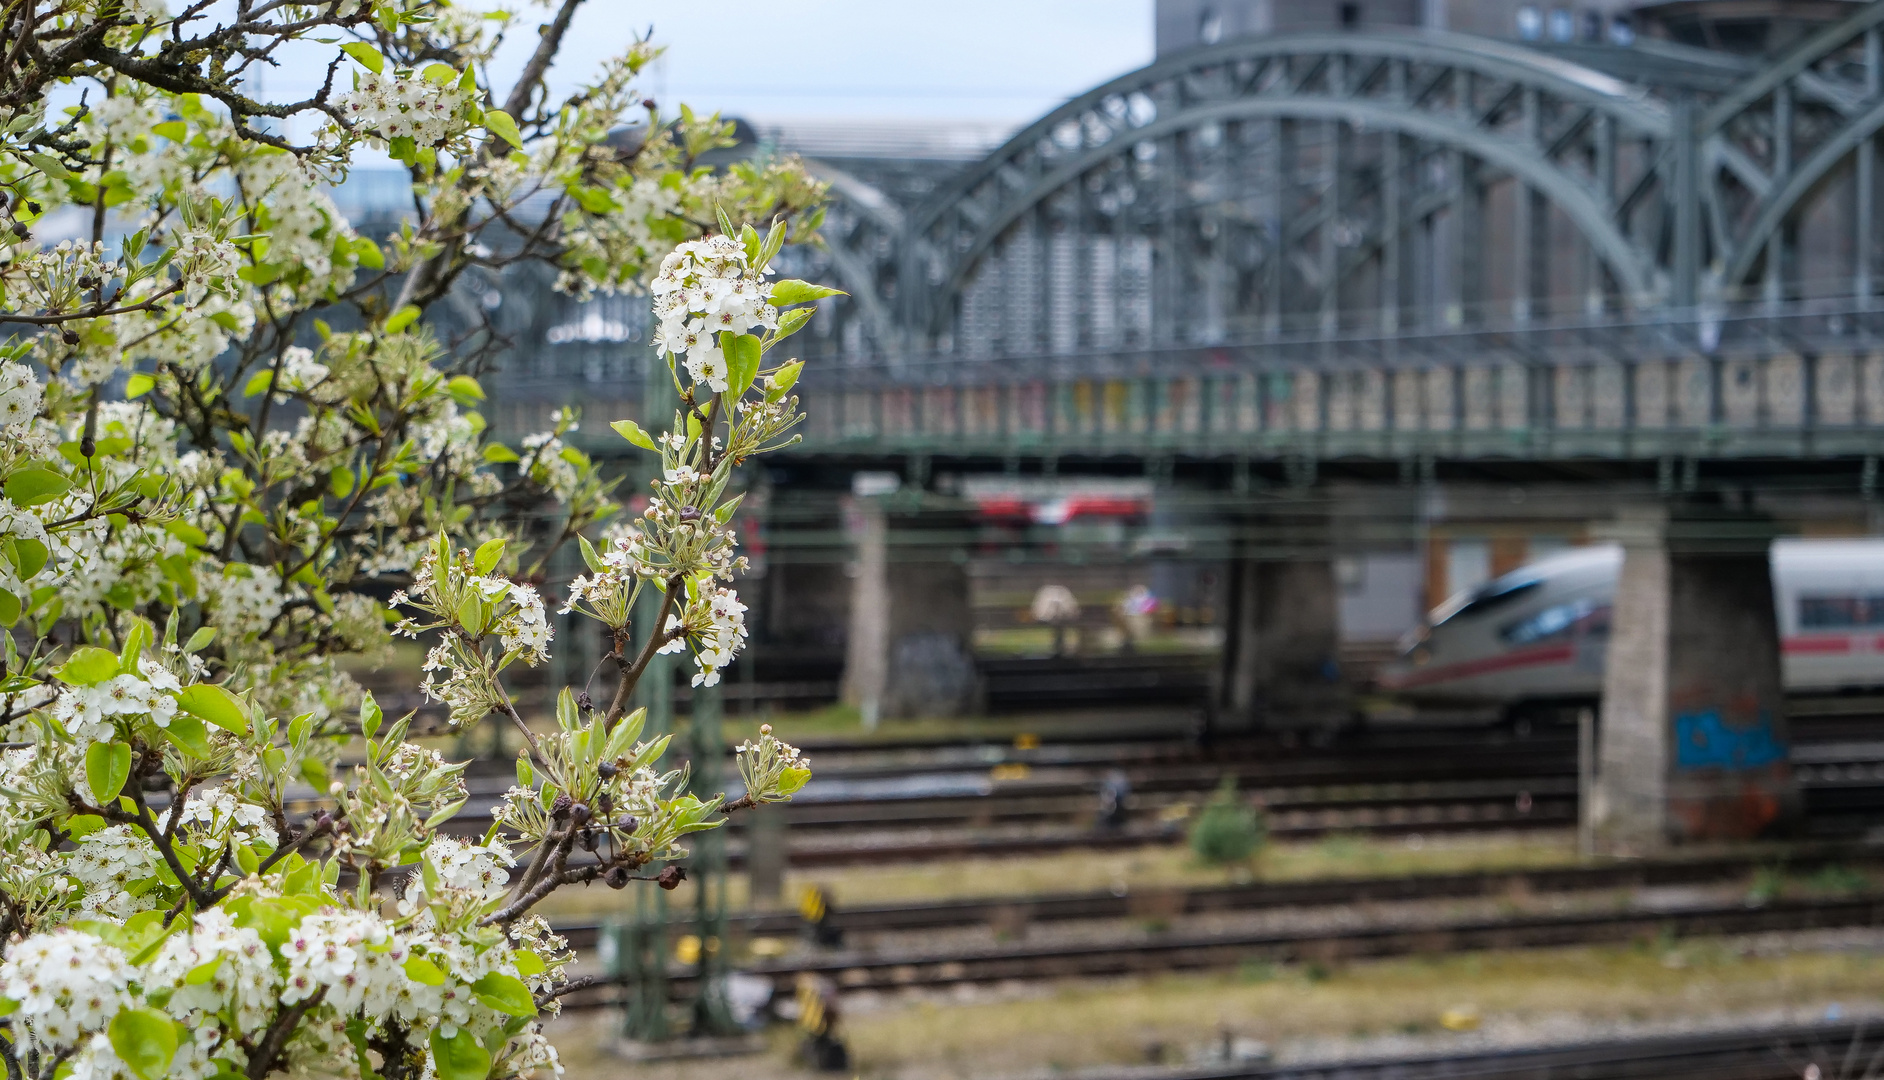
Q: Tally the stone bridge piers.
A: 3